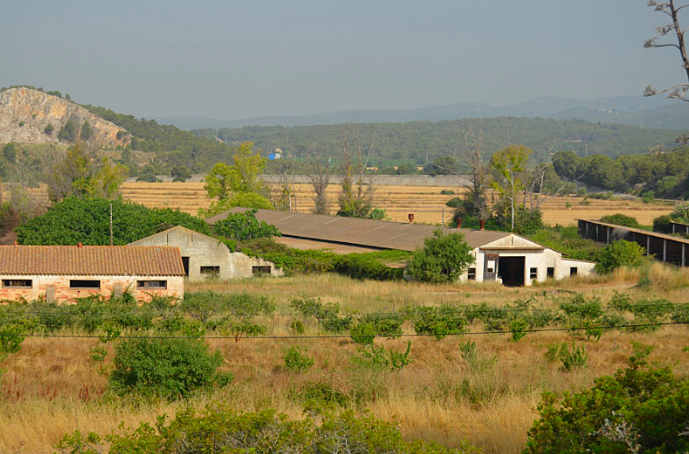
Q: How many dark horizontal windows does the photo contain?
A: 5